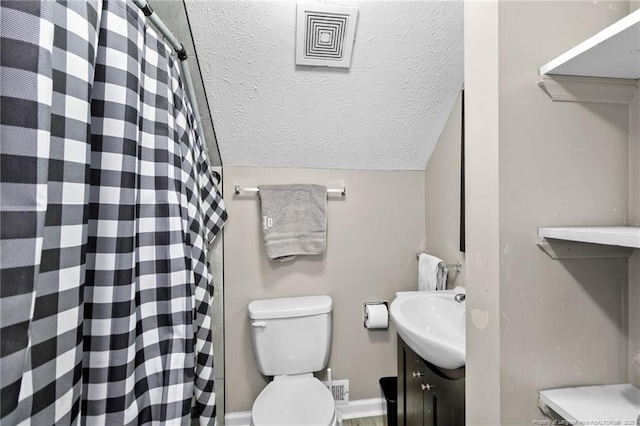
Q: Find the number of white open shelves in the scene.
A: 3